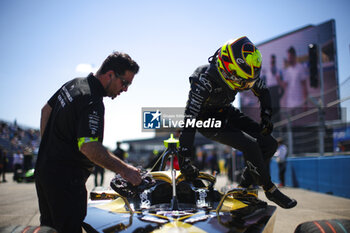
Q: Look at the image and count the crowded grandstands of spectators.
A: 1